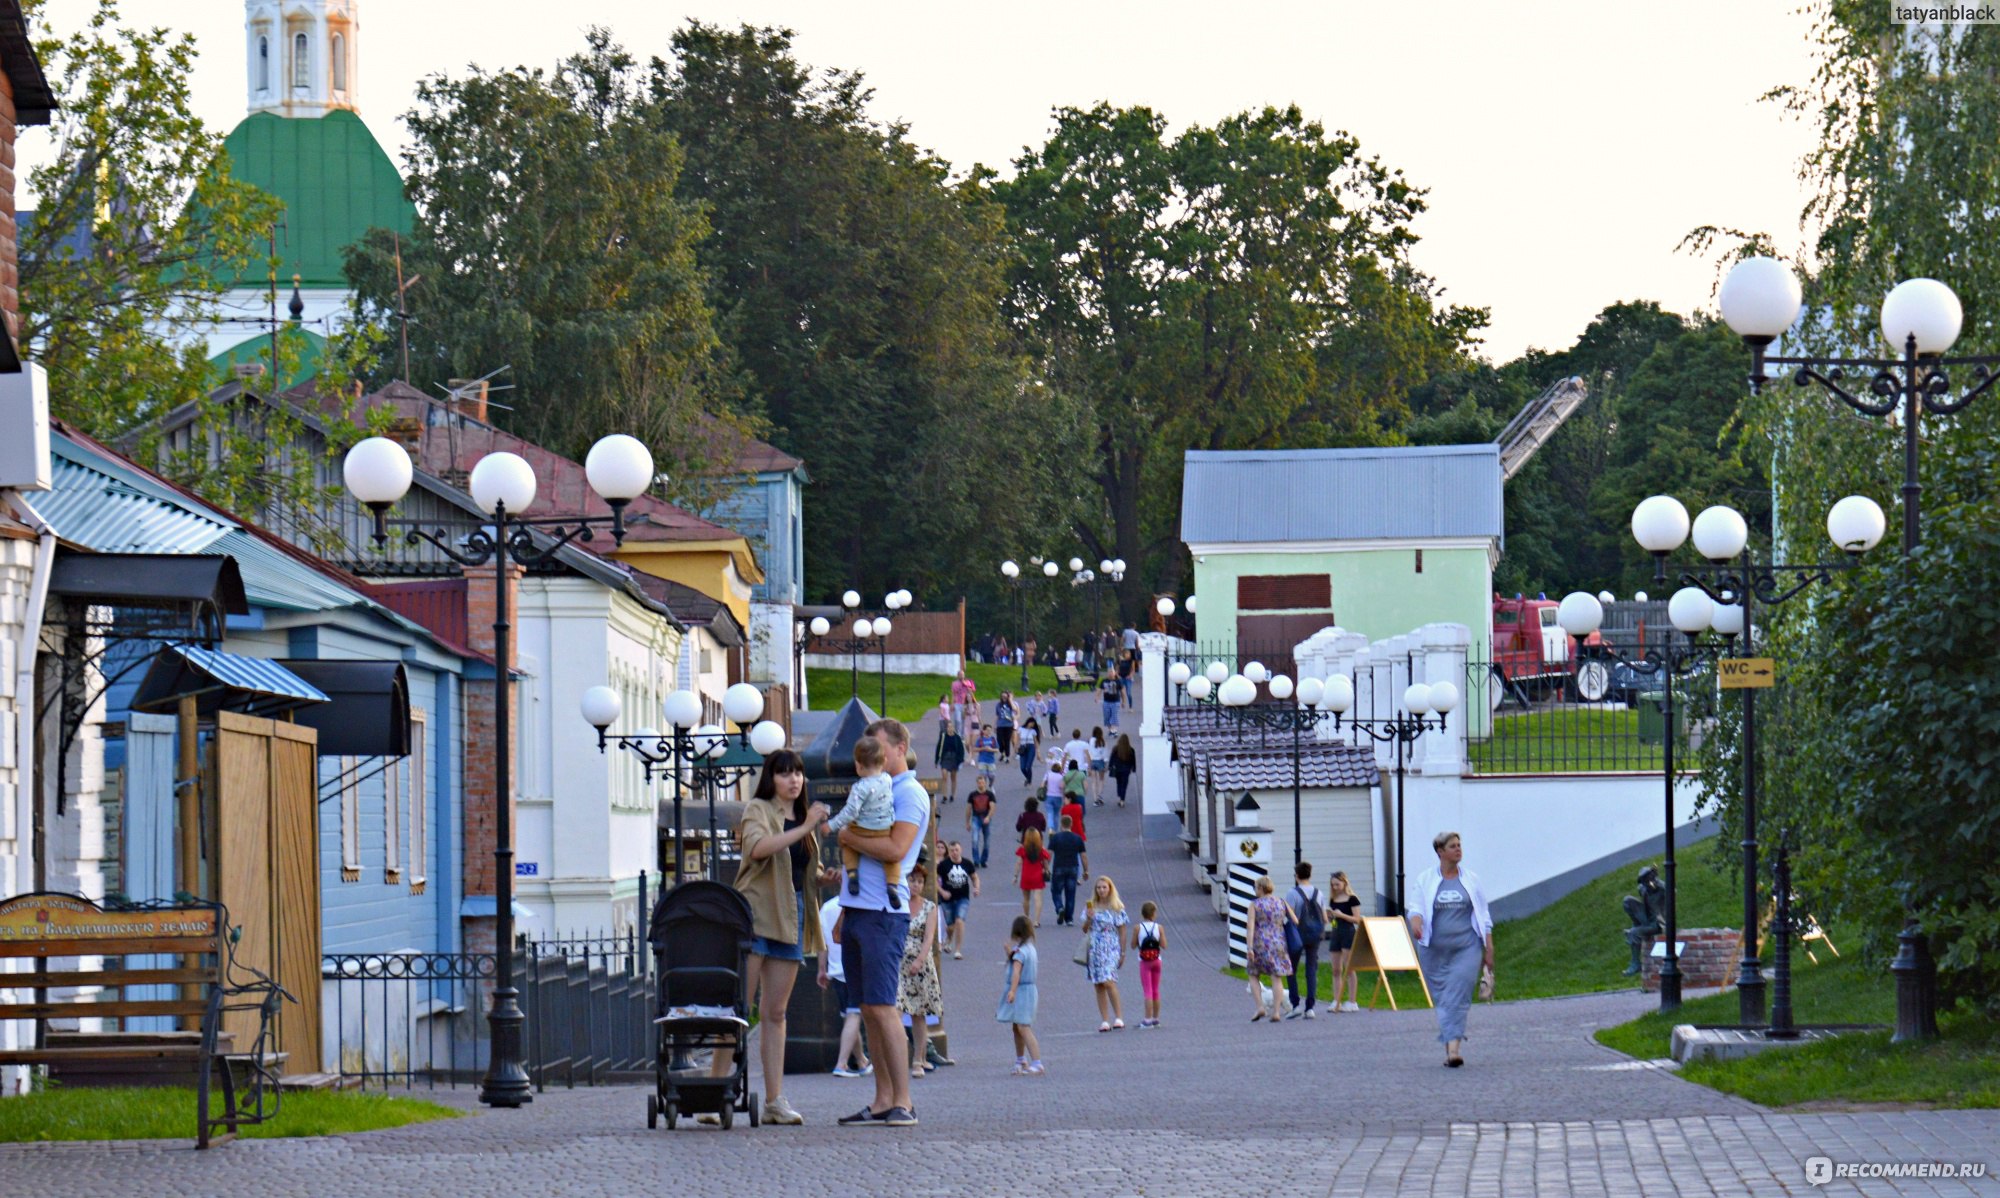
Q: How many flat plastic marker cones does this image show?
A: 0